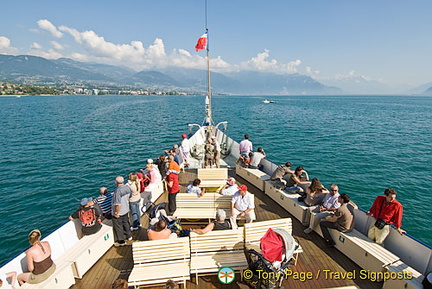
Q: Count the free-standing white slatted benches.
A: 6